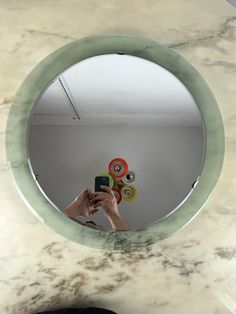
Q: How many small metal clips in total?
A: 3